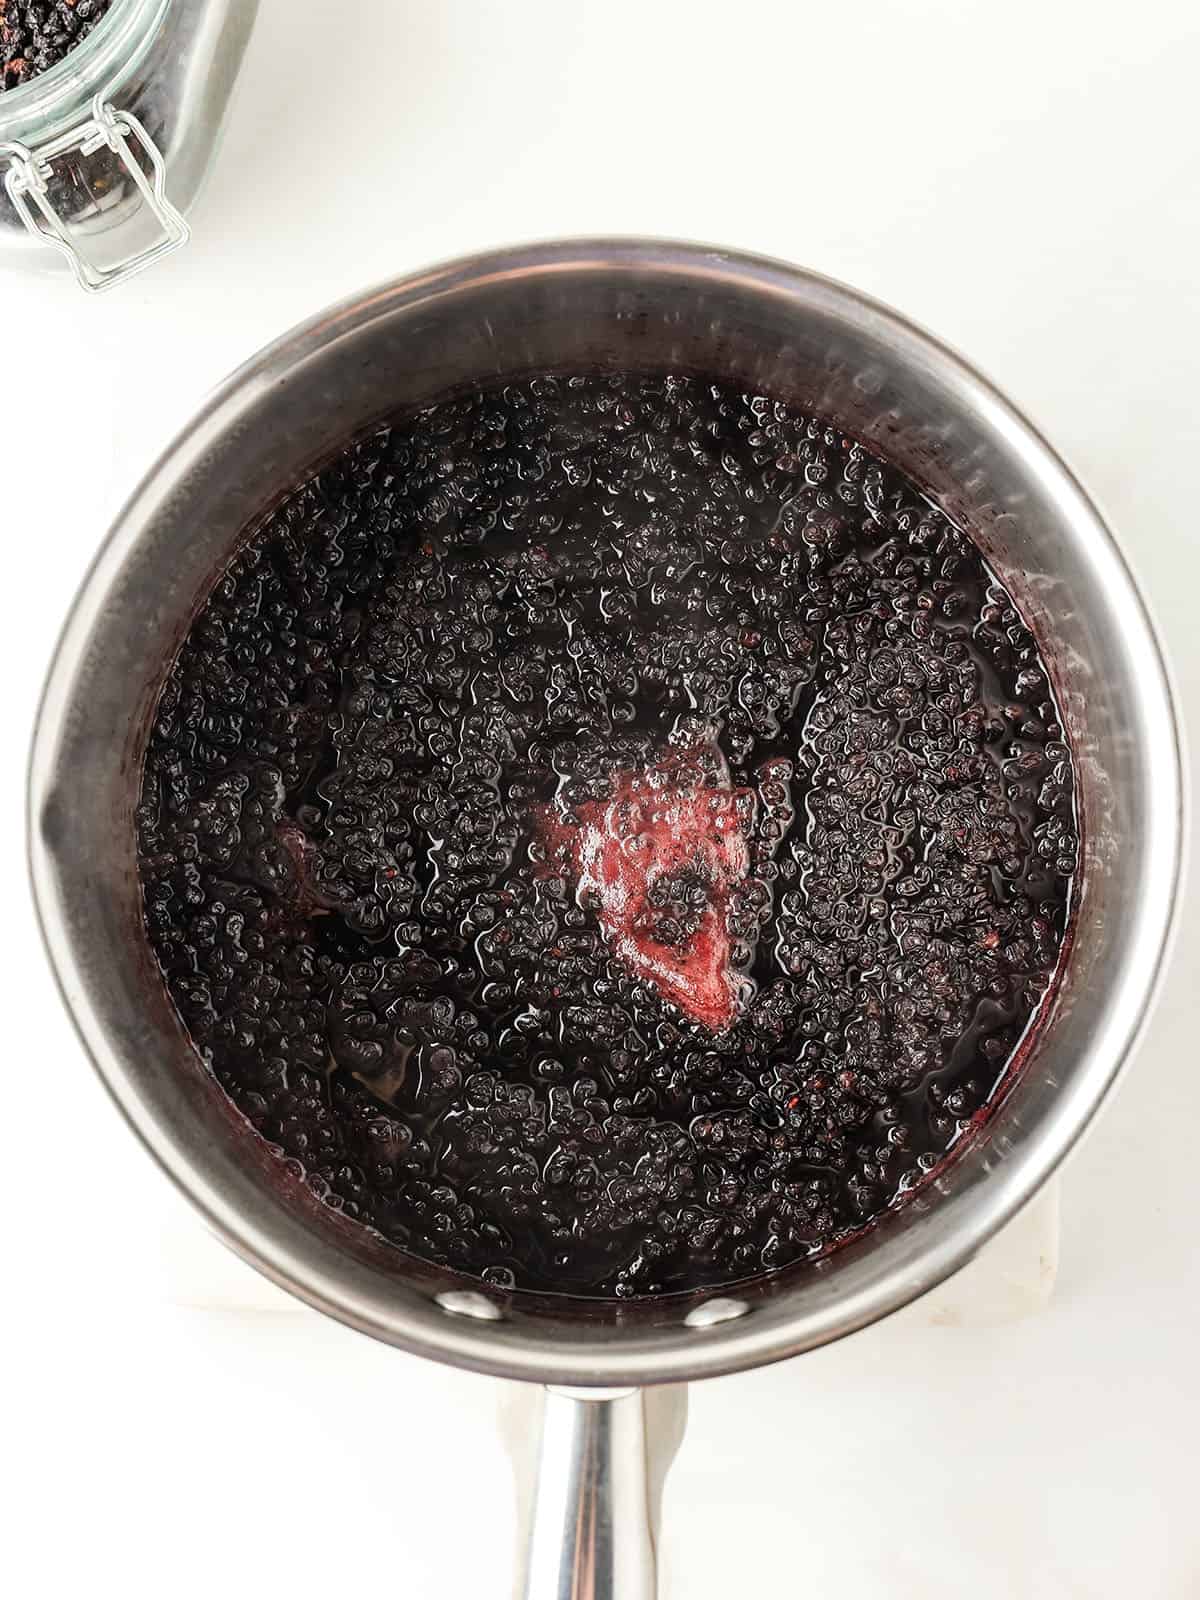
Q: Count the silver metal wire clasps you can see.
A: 1